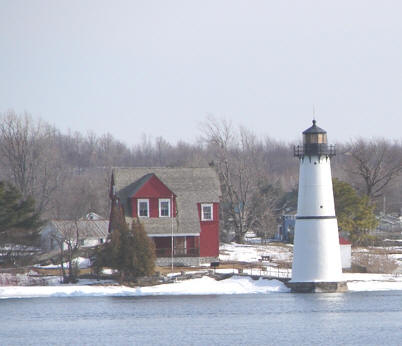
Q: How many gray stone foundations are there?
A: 2